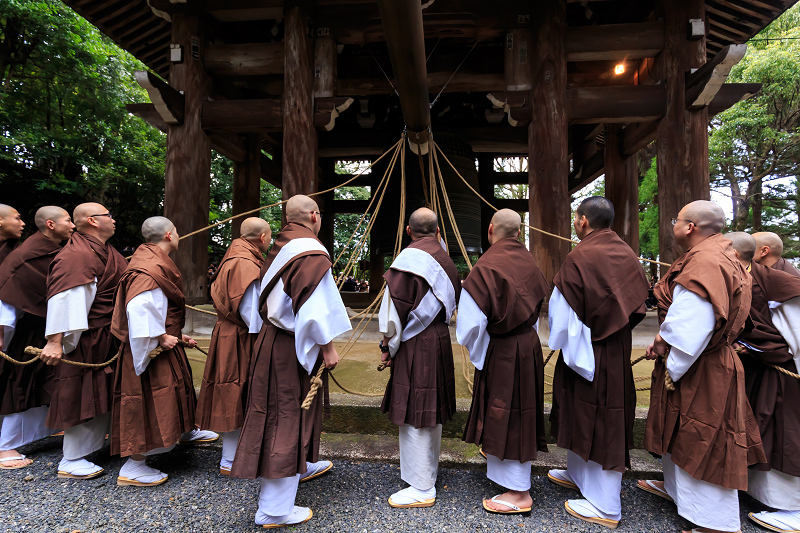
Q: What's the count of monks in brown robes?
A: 12